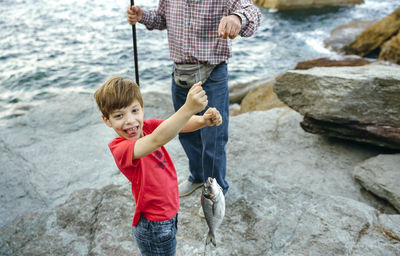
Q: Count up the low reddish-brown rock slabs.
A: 1